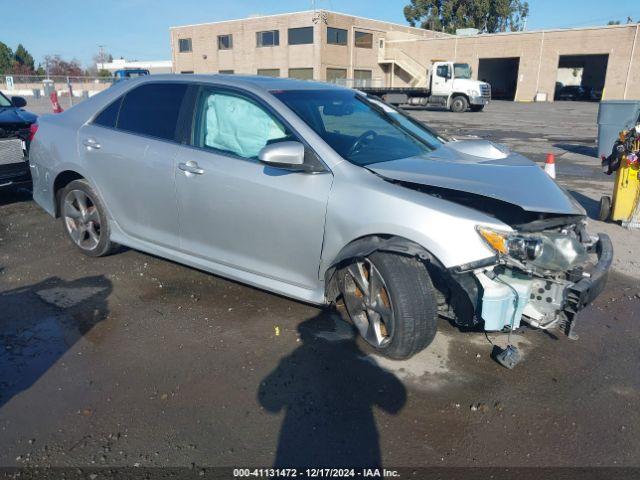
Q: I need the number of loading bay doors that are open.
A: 2